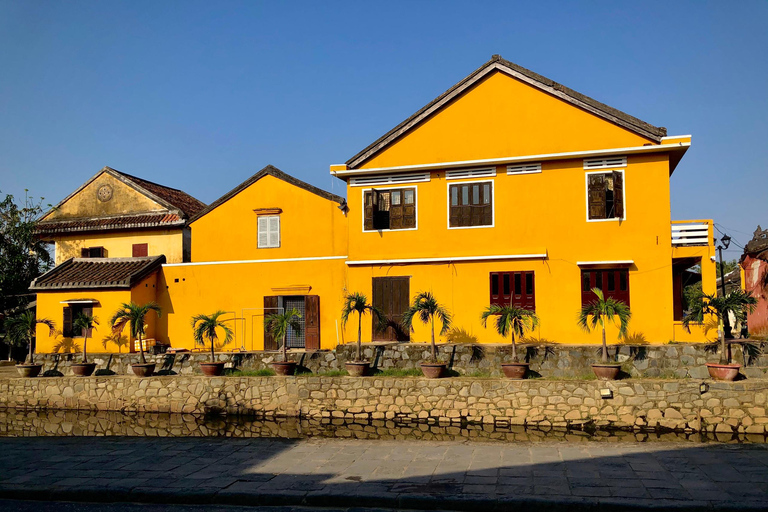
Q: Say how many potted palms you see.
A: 10